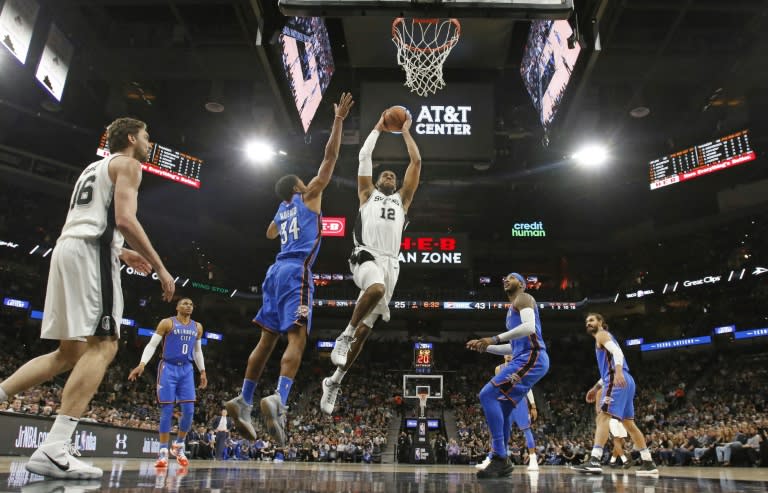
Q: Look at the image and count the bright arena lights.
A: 2